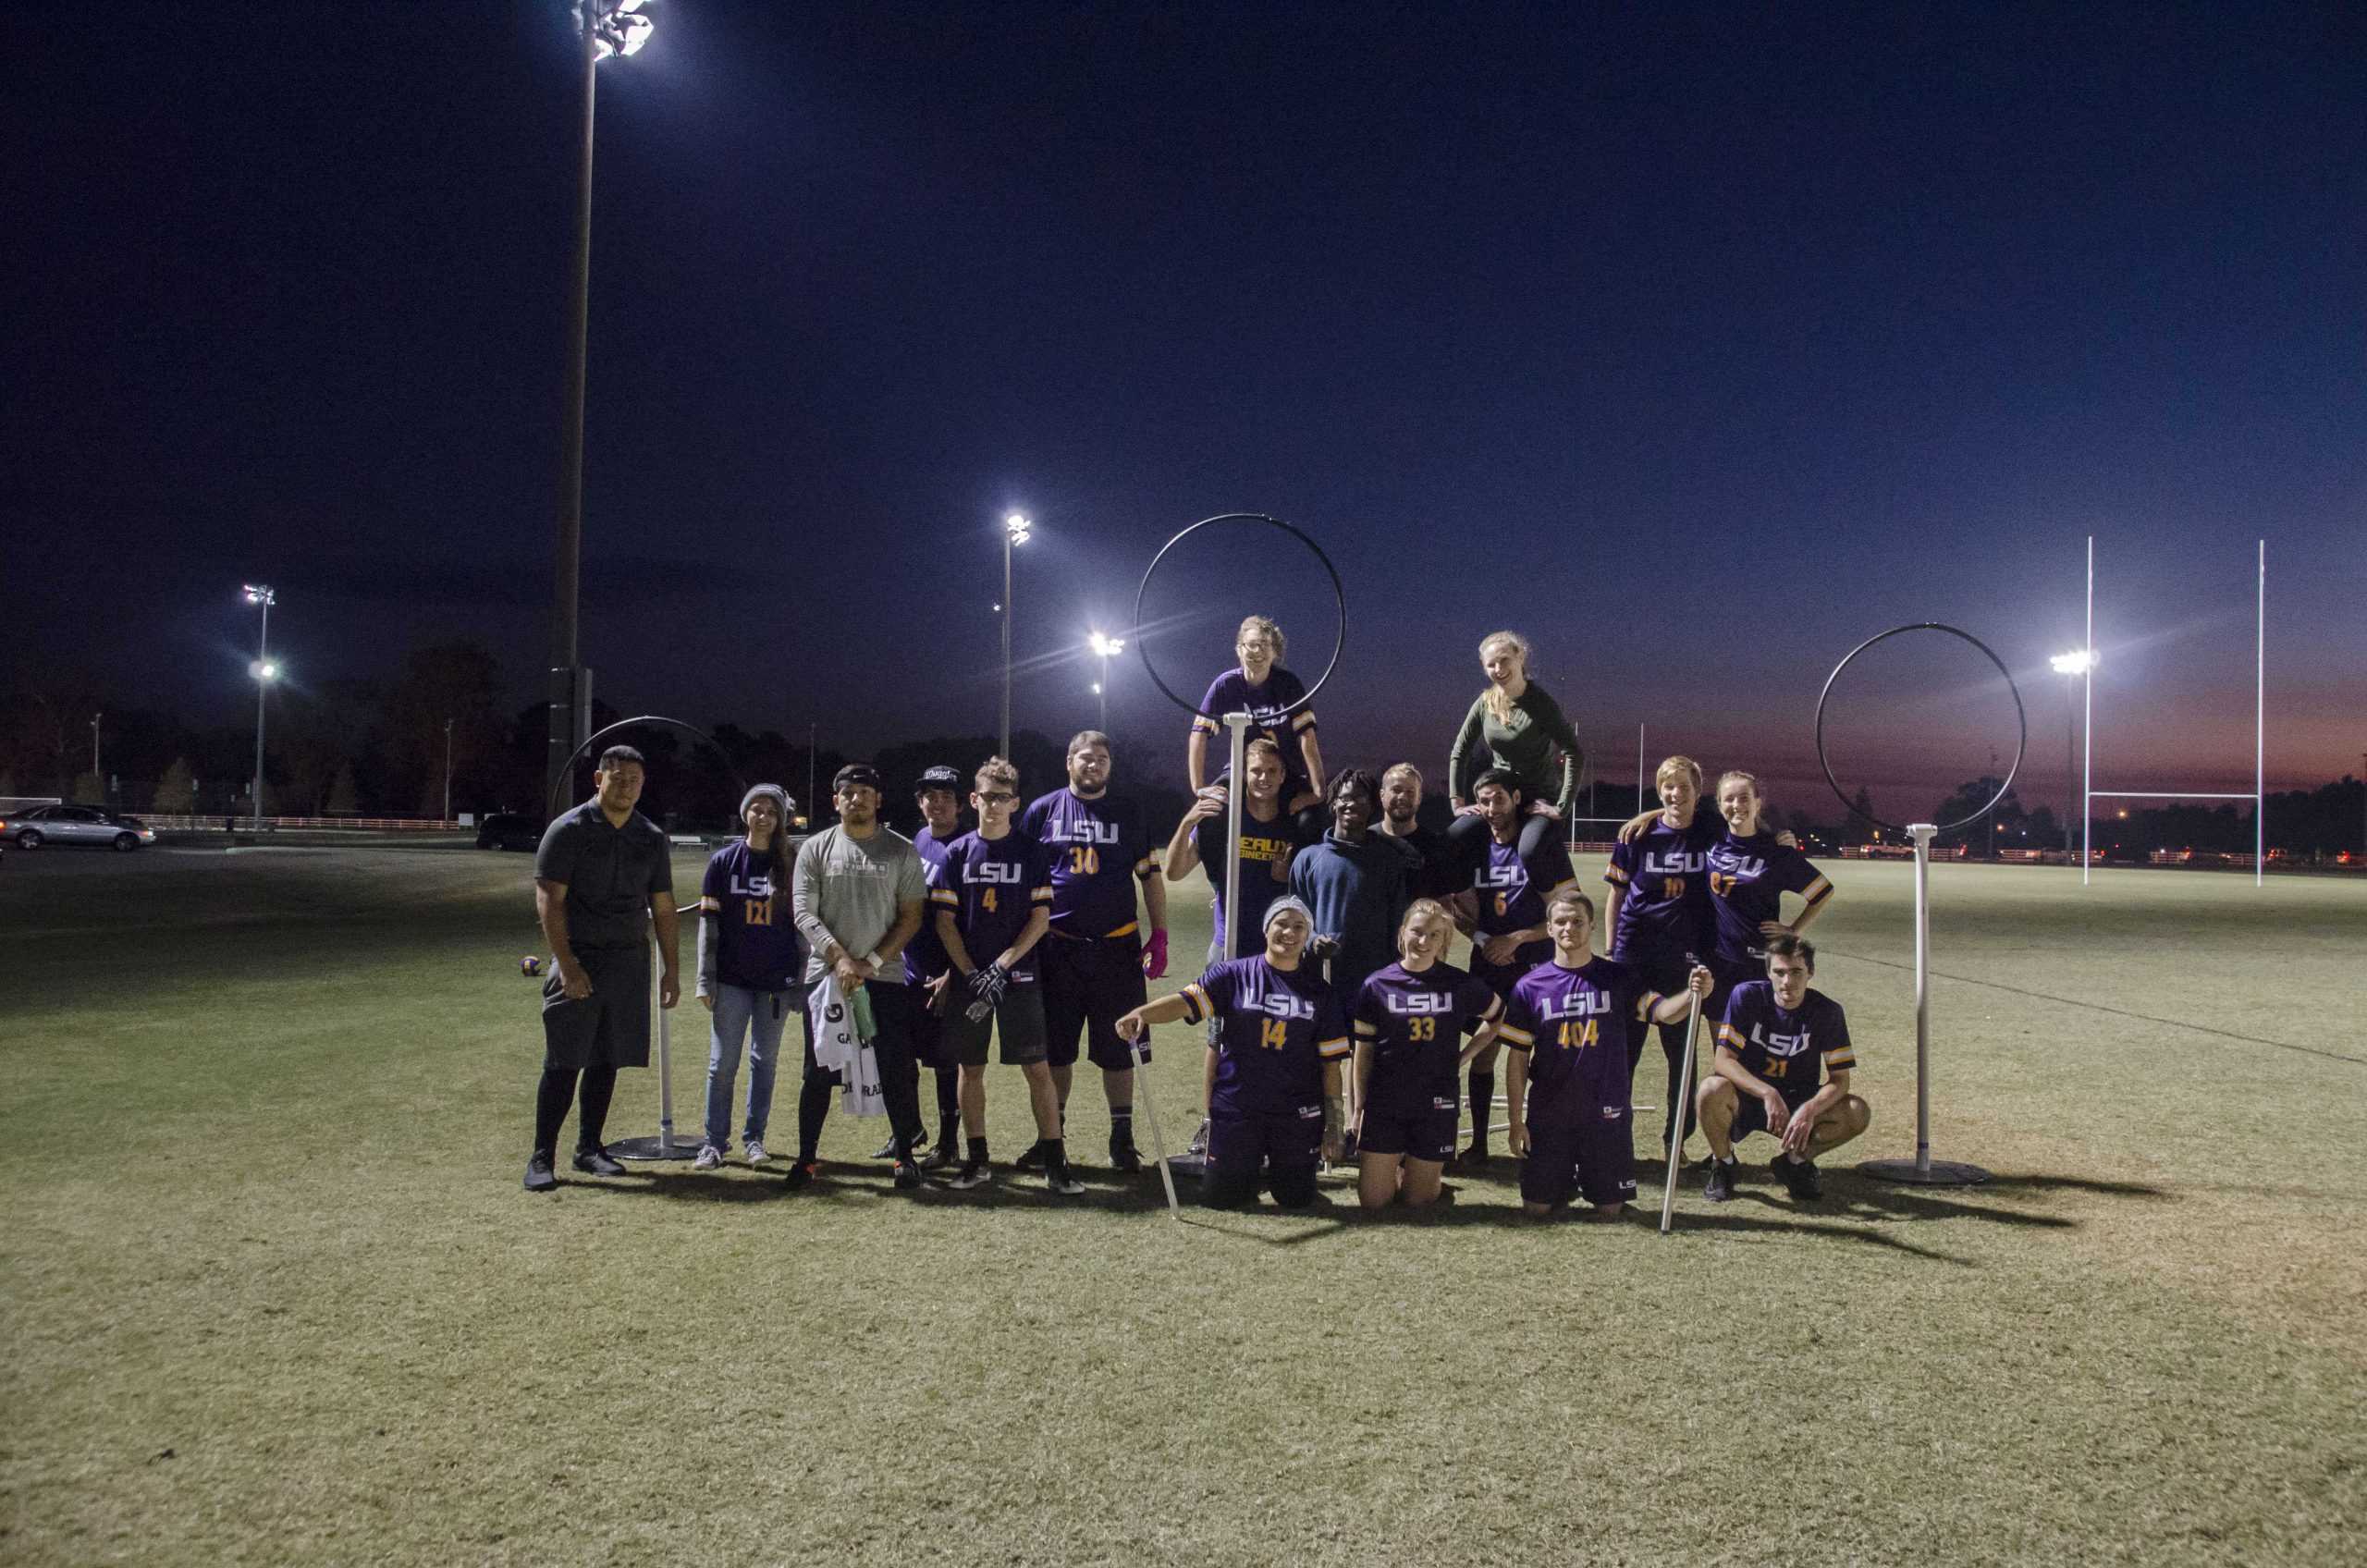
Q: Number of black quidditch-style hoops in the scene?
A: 3